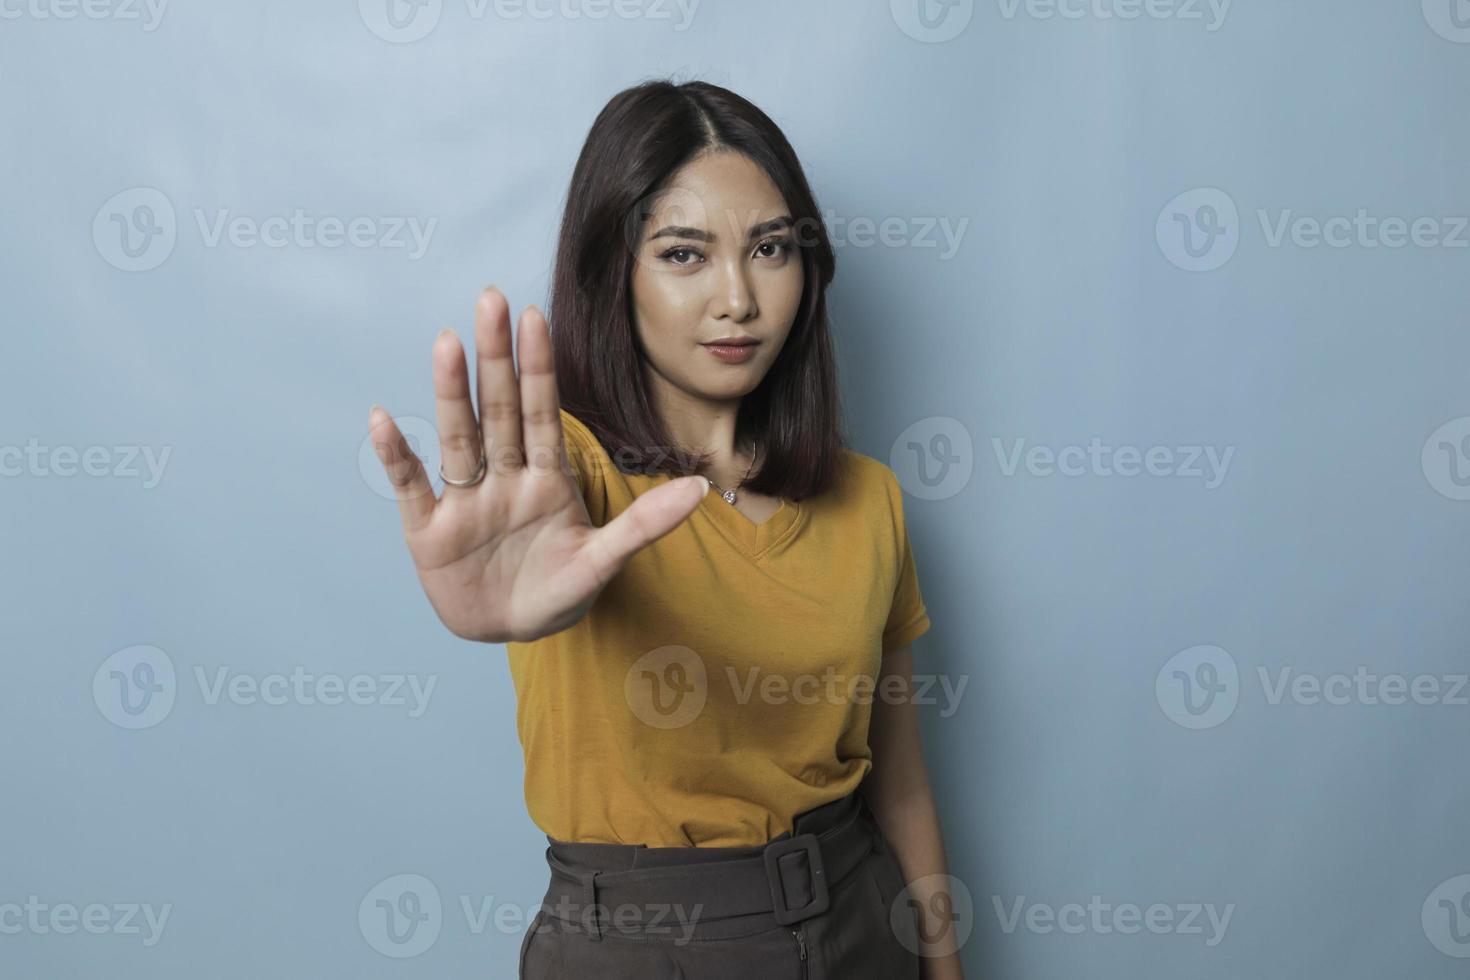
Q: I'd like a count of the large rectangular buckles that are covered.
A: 1